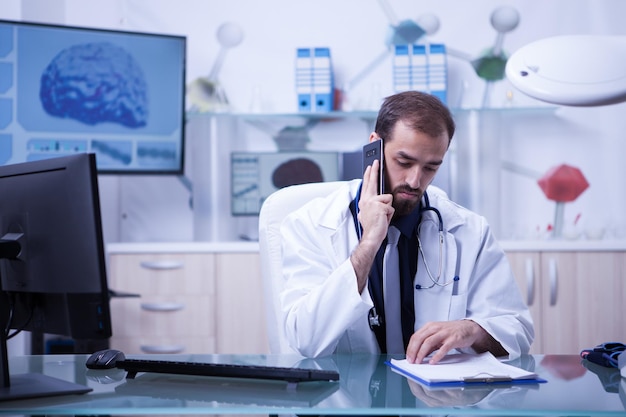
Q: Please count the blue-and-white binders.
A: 5